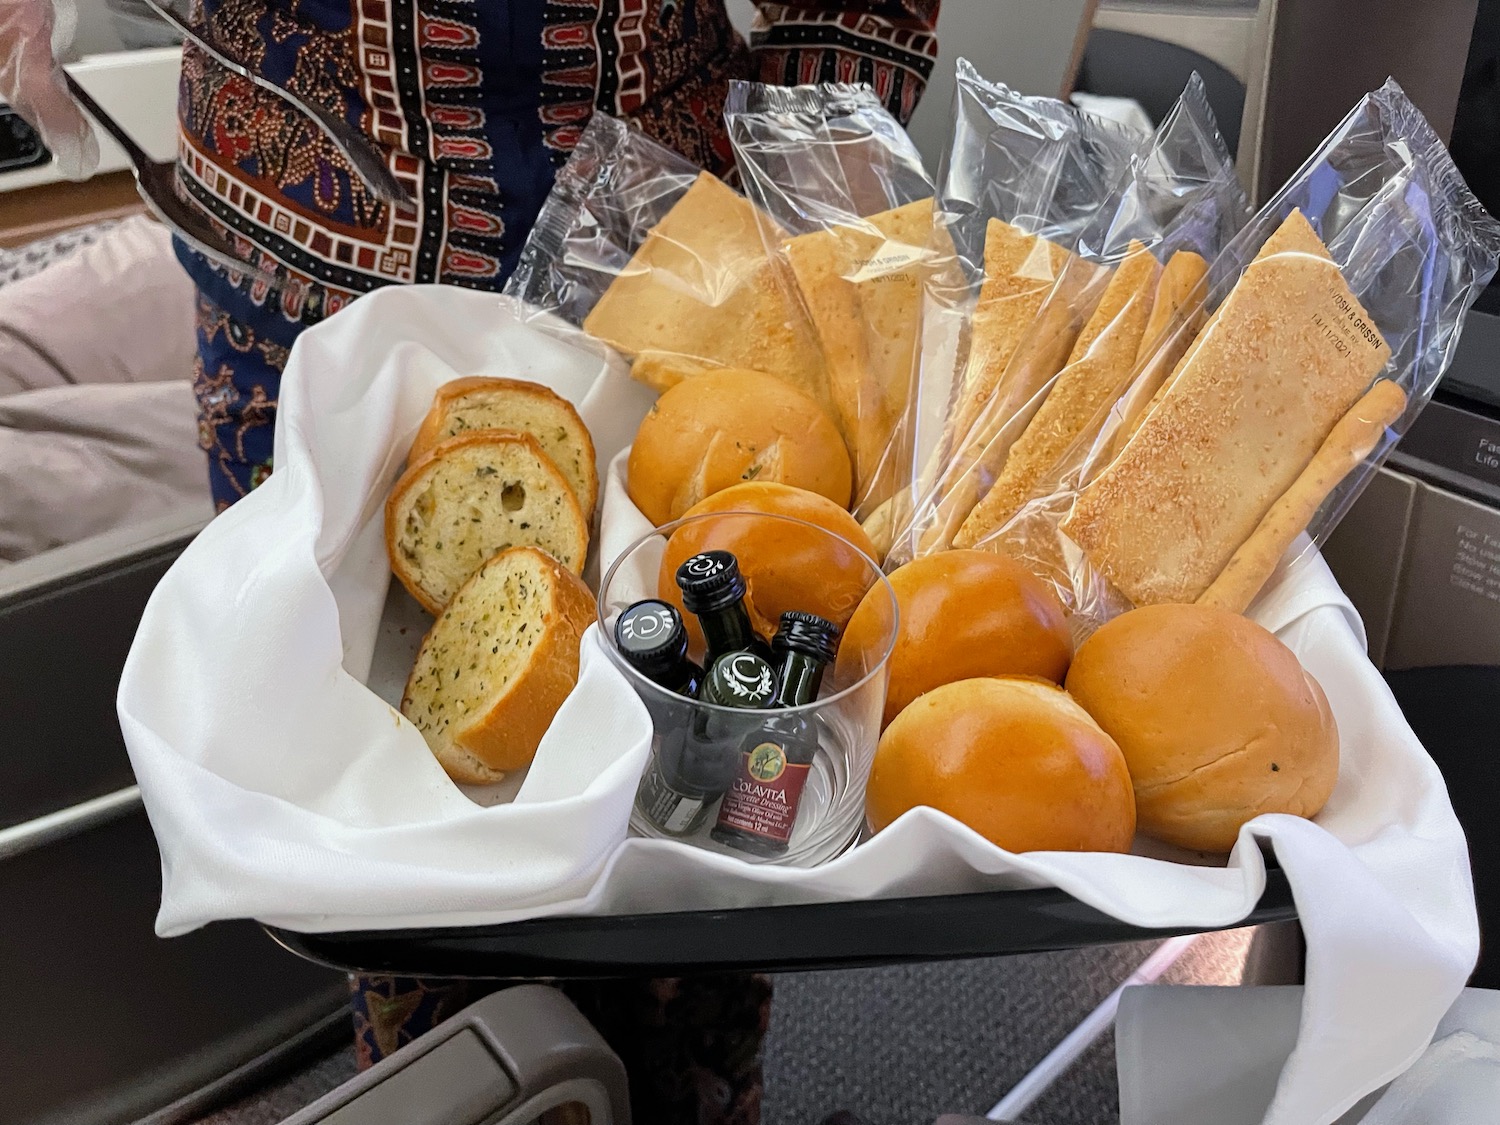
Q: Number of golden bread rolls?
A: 5